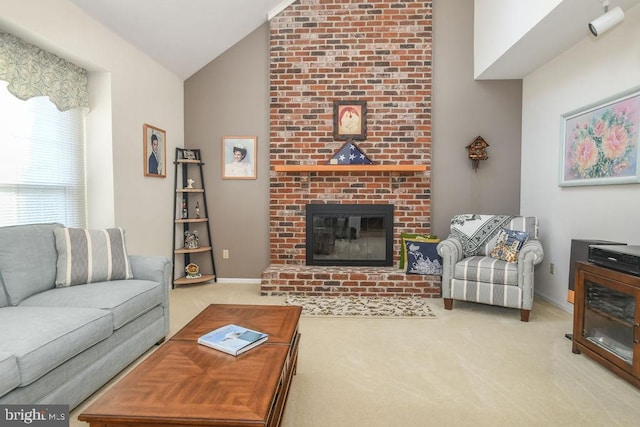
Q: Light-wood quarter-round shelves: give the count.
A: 5